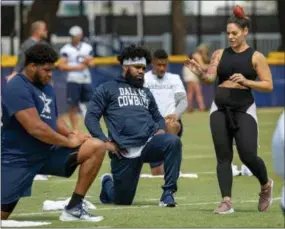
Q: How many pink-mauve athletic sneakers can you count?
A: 2